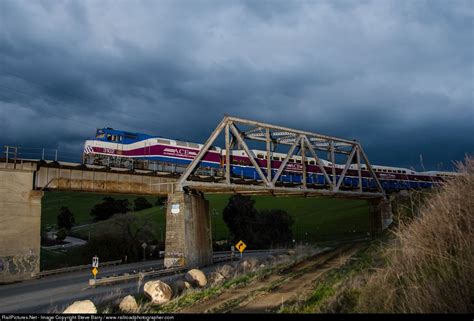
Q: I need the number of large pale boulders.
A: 4